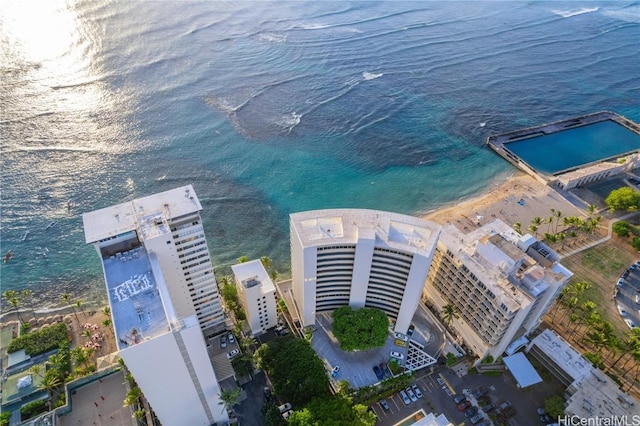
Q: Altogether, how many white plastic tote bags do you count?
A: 0